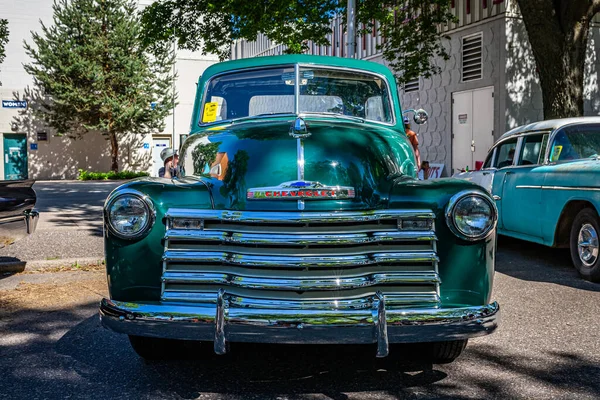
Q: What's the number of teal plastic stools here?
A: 0